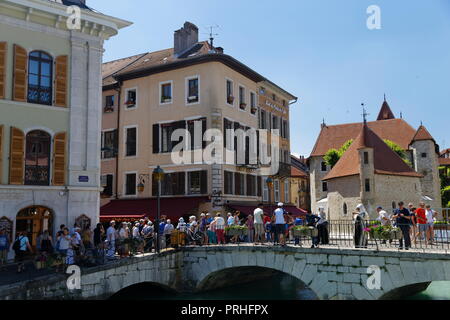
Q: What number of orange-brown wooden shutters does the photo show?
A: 6